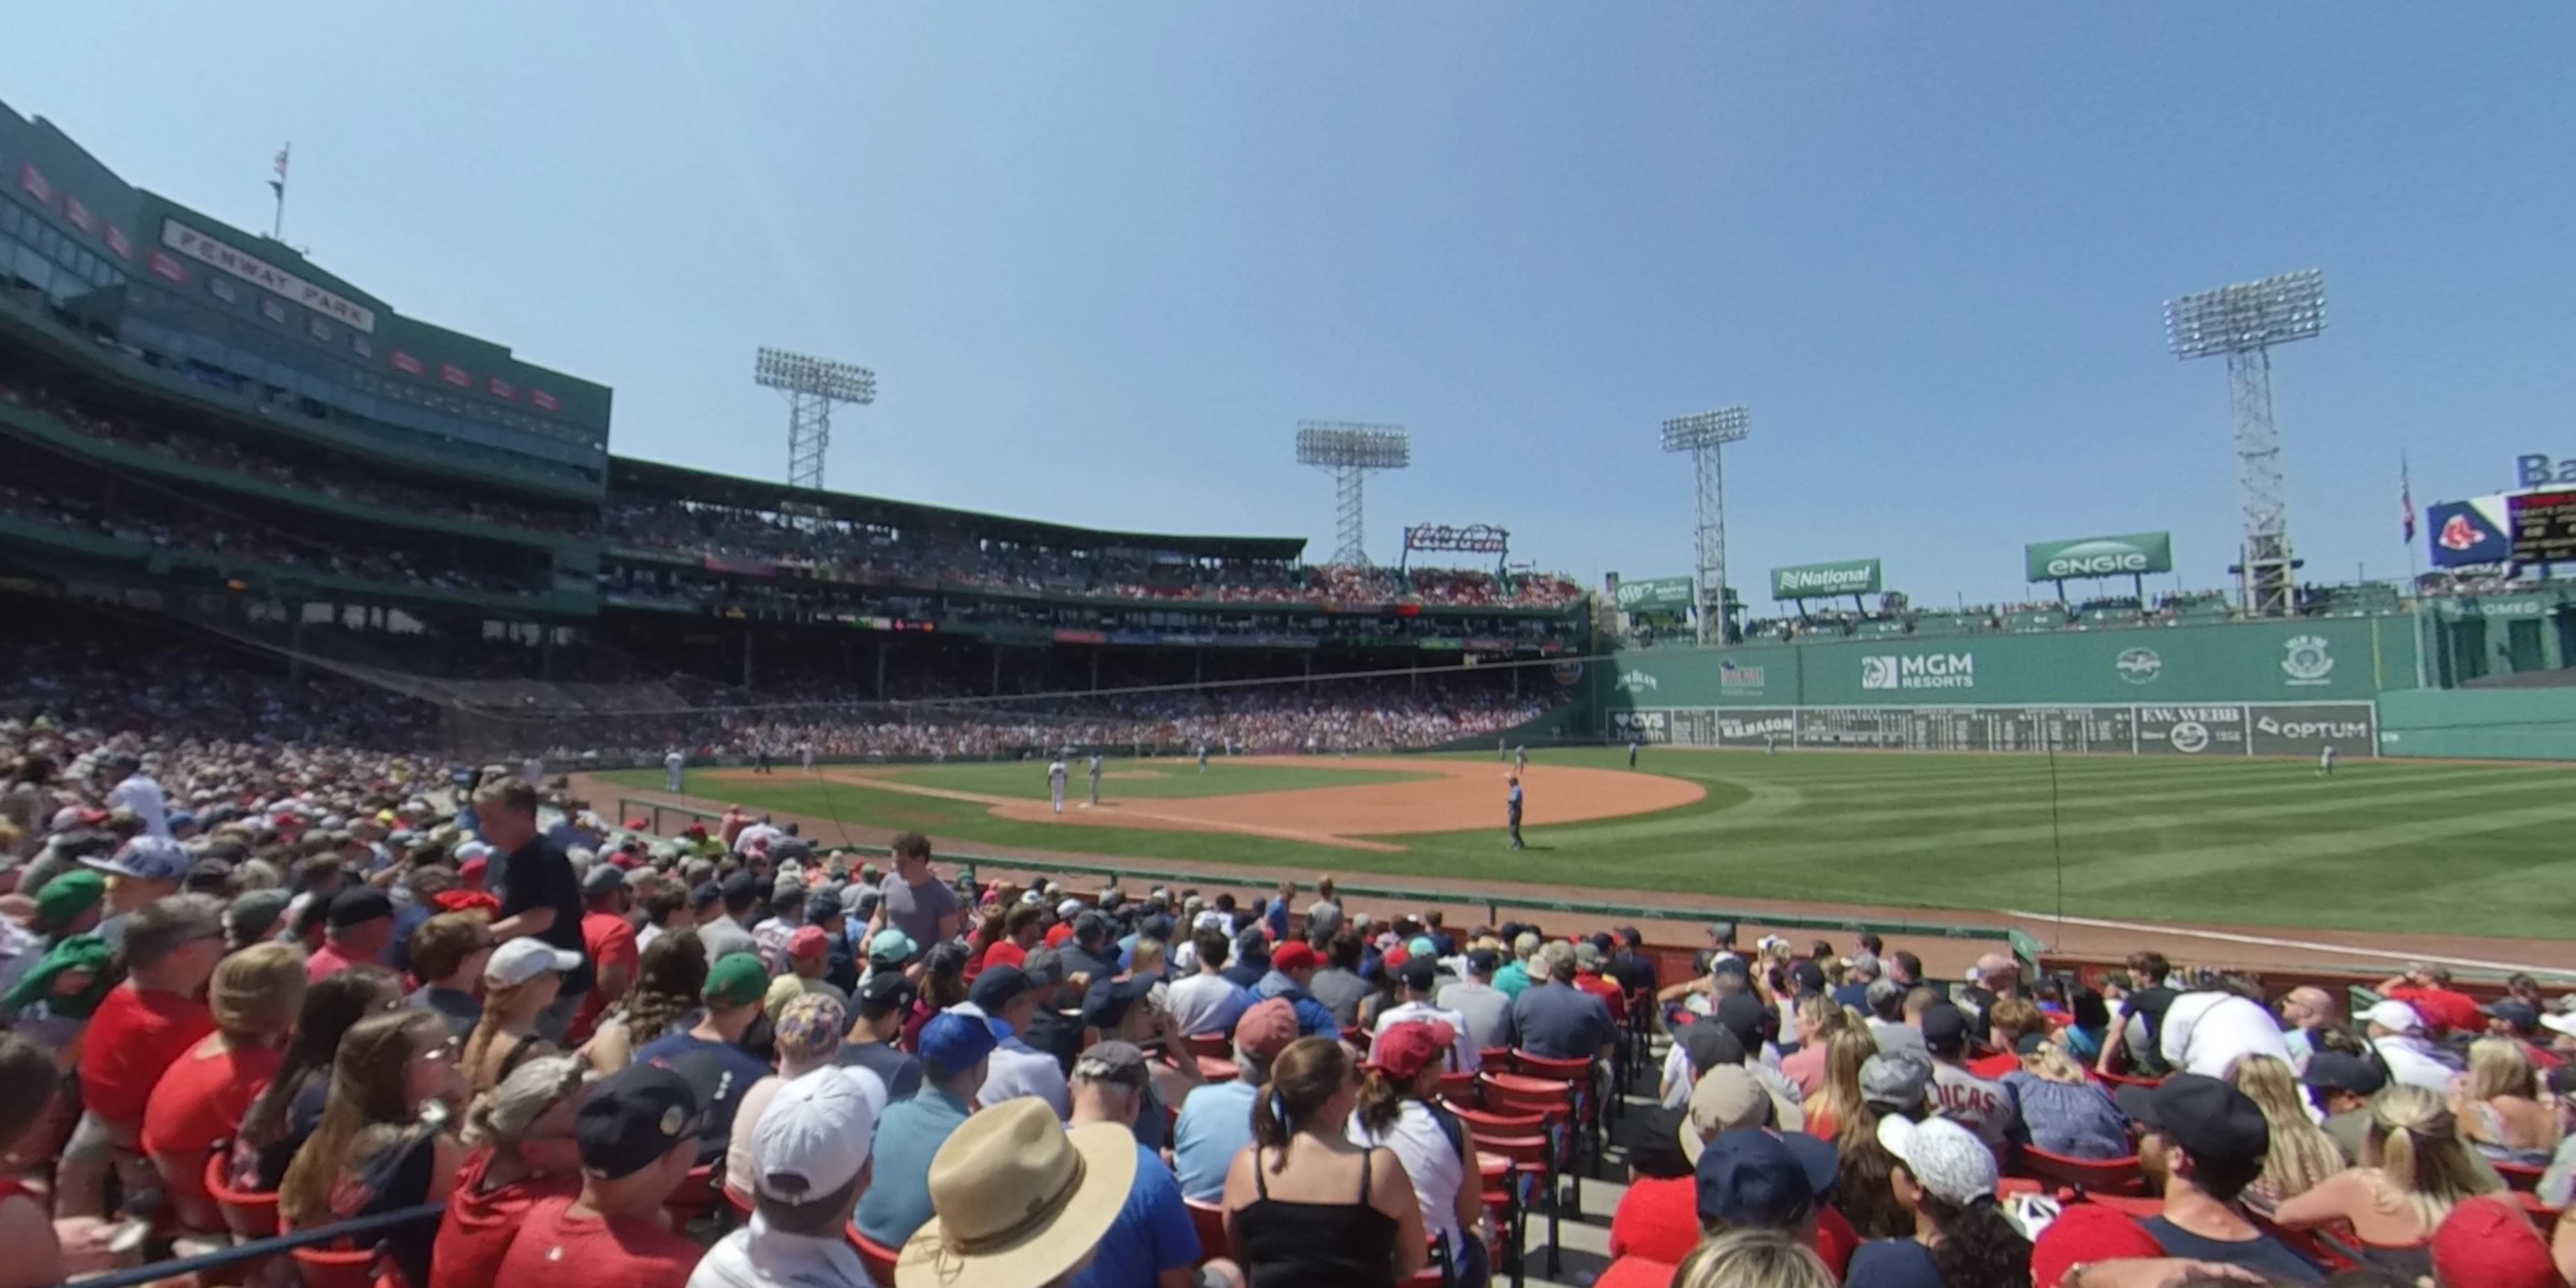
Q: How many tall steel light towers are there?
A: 4